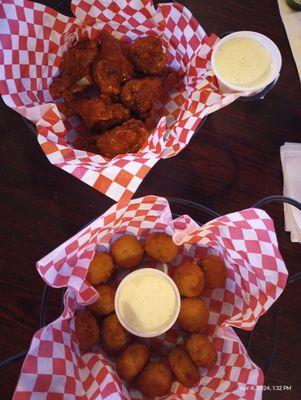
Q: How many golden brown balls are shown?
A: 13